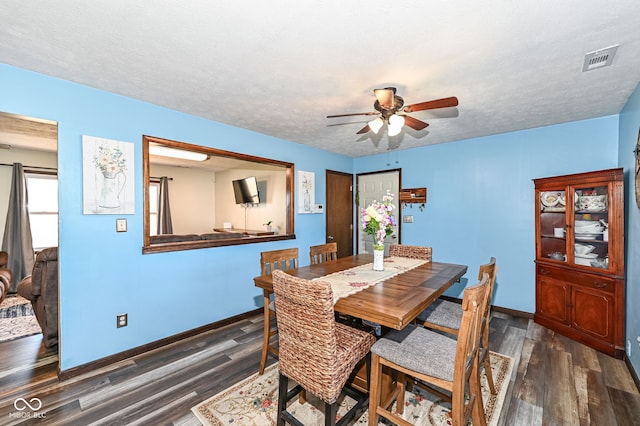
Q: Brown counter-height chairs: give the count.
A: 6